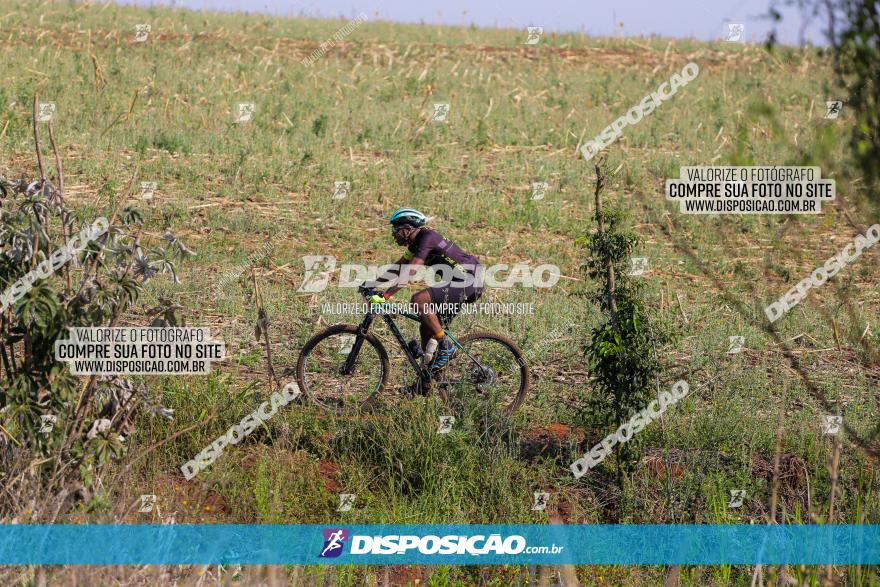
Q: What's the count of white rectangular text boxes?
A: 2